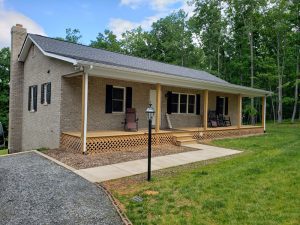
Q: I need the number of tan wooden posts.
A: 5